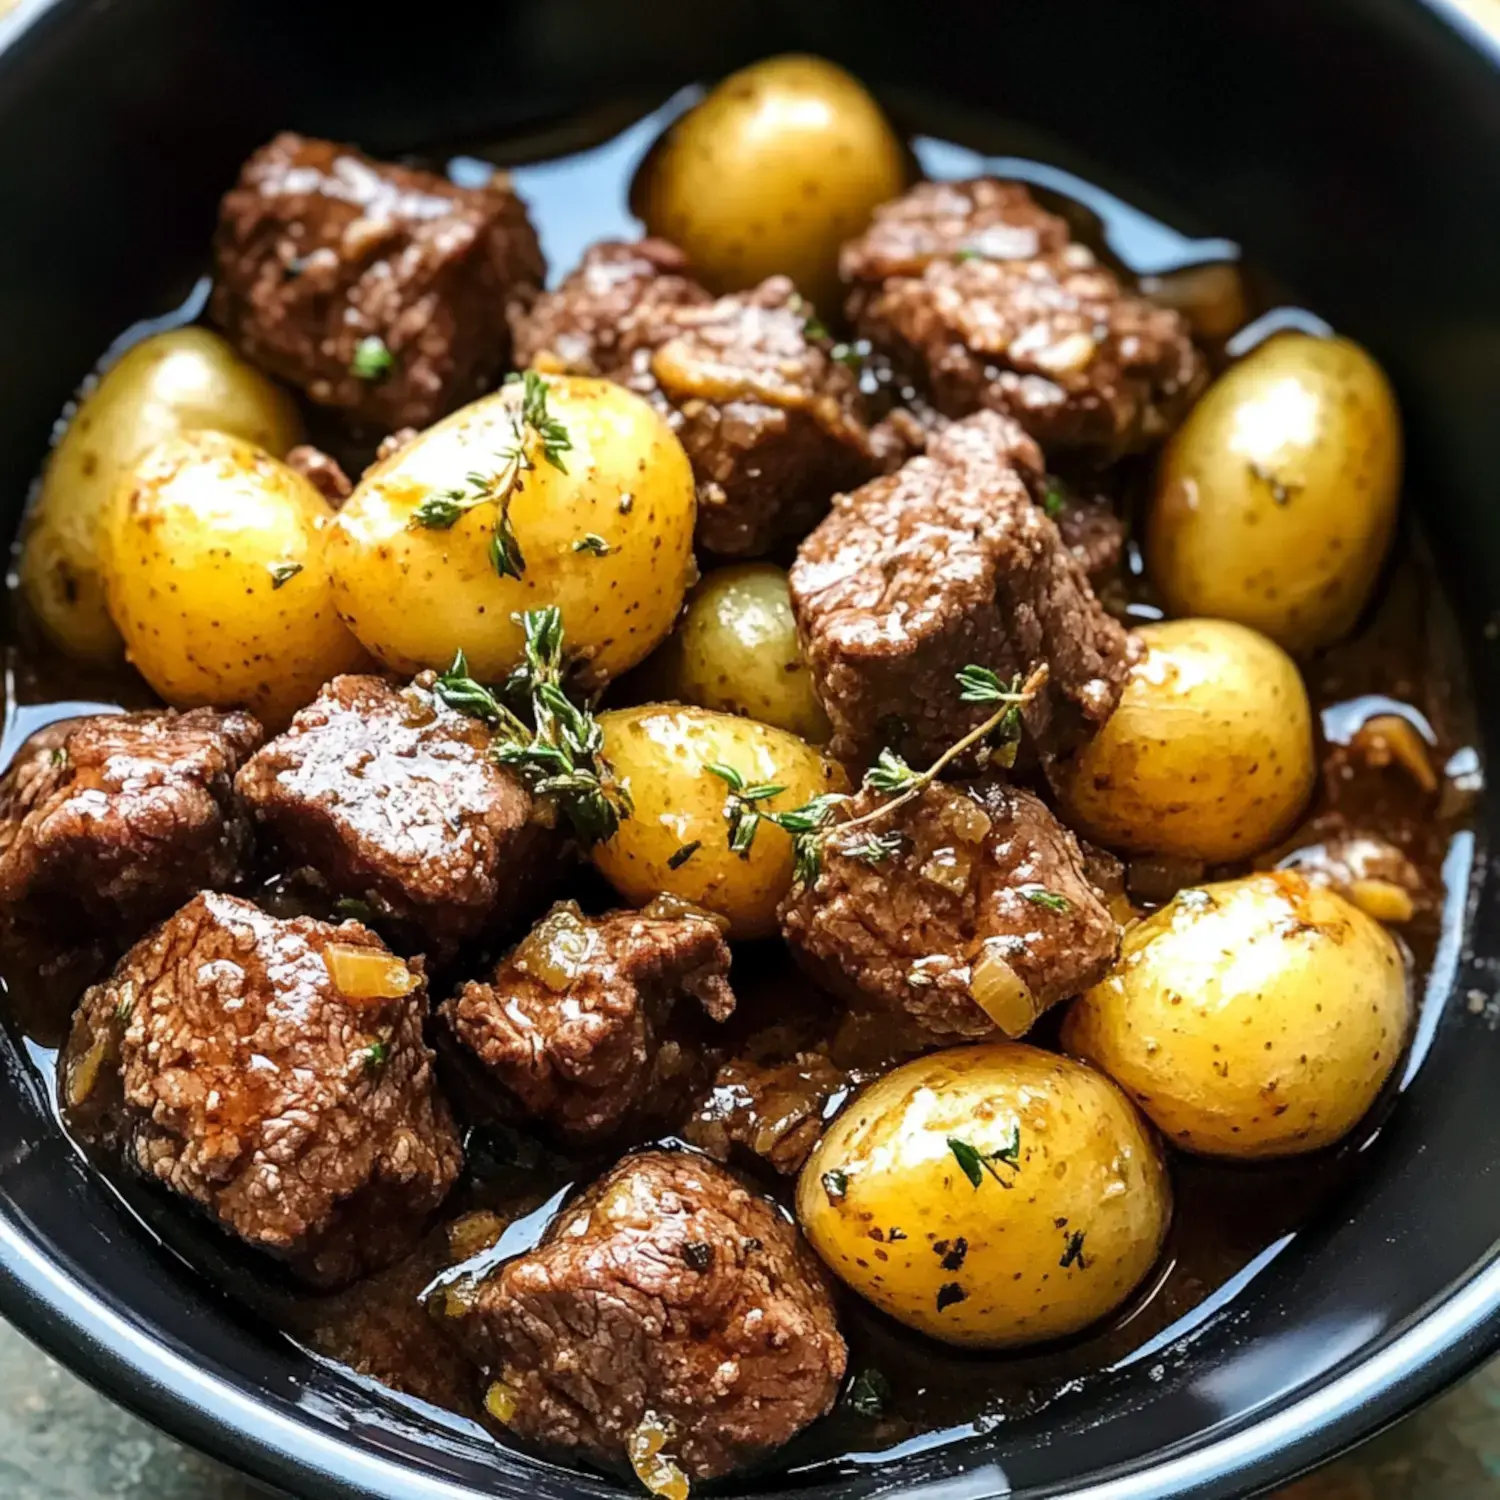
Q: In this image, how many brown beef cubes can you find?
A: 10